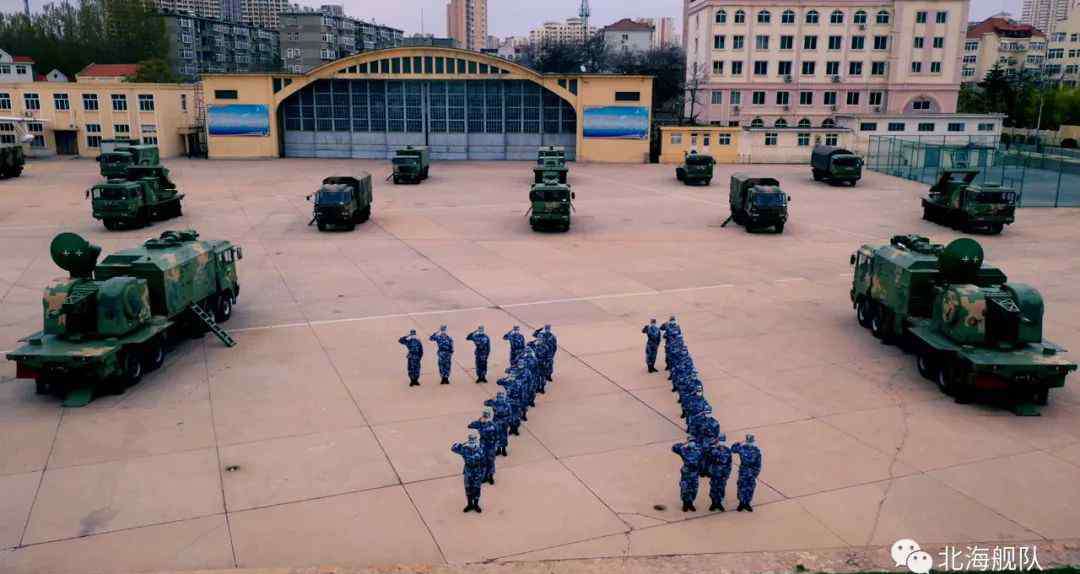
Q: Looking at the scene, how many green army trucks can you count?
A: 13